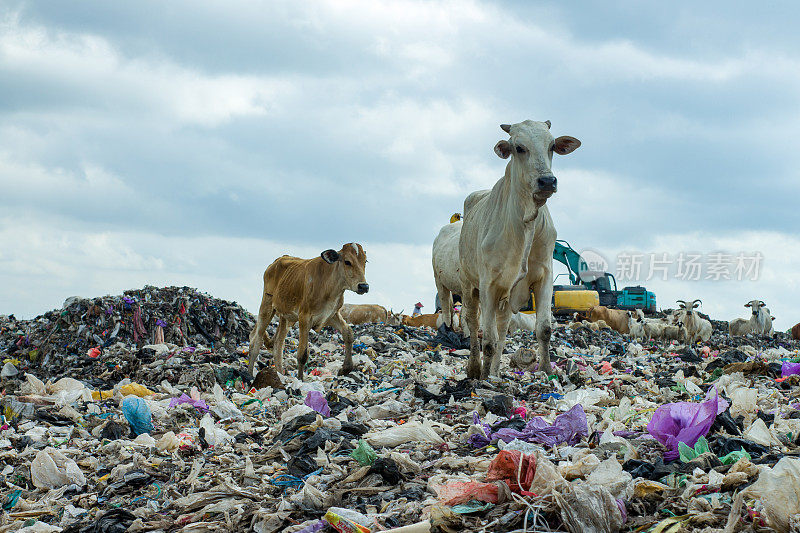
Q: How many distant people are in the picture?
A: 2